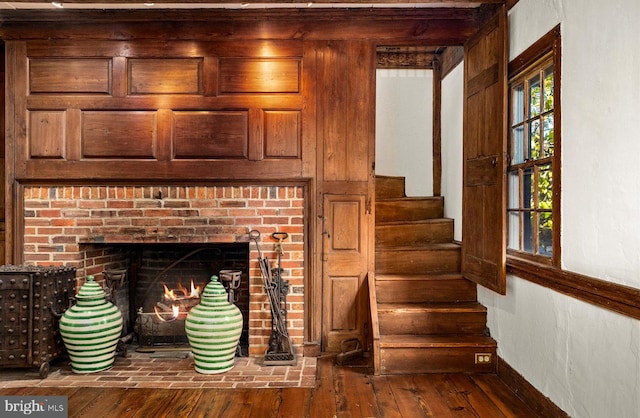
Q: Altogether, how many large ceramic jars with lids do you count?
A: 2